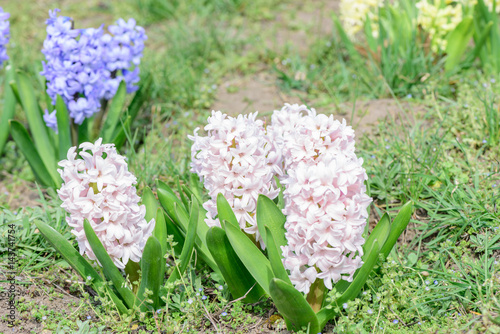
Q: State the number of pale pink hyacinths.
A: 4